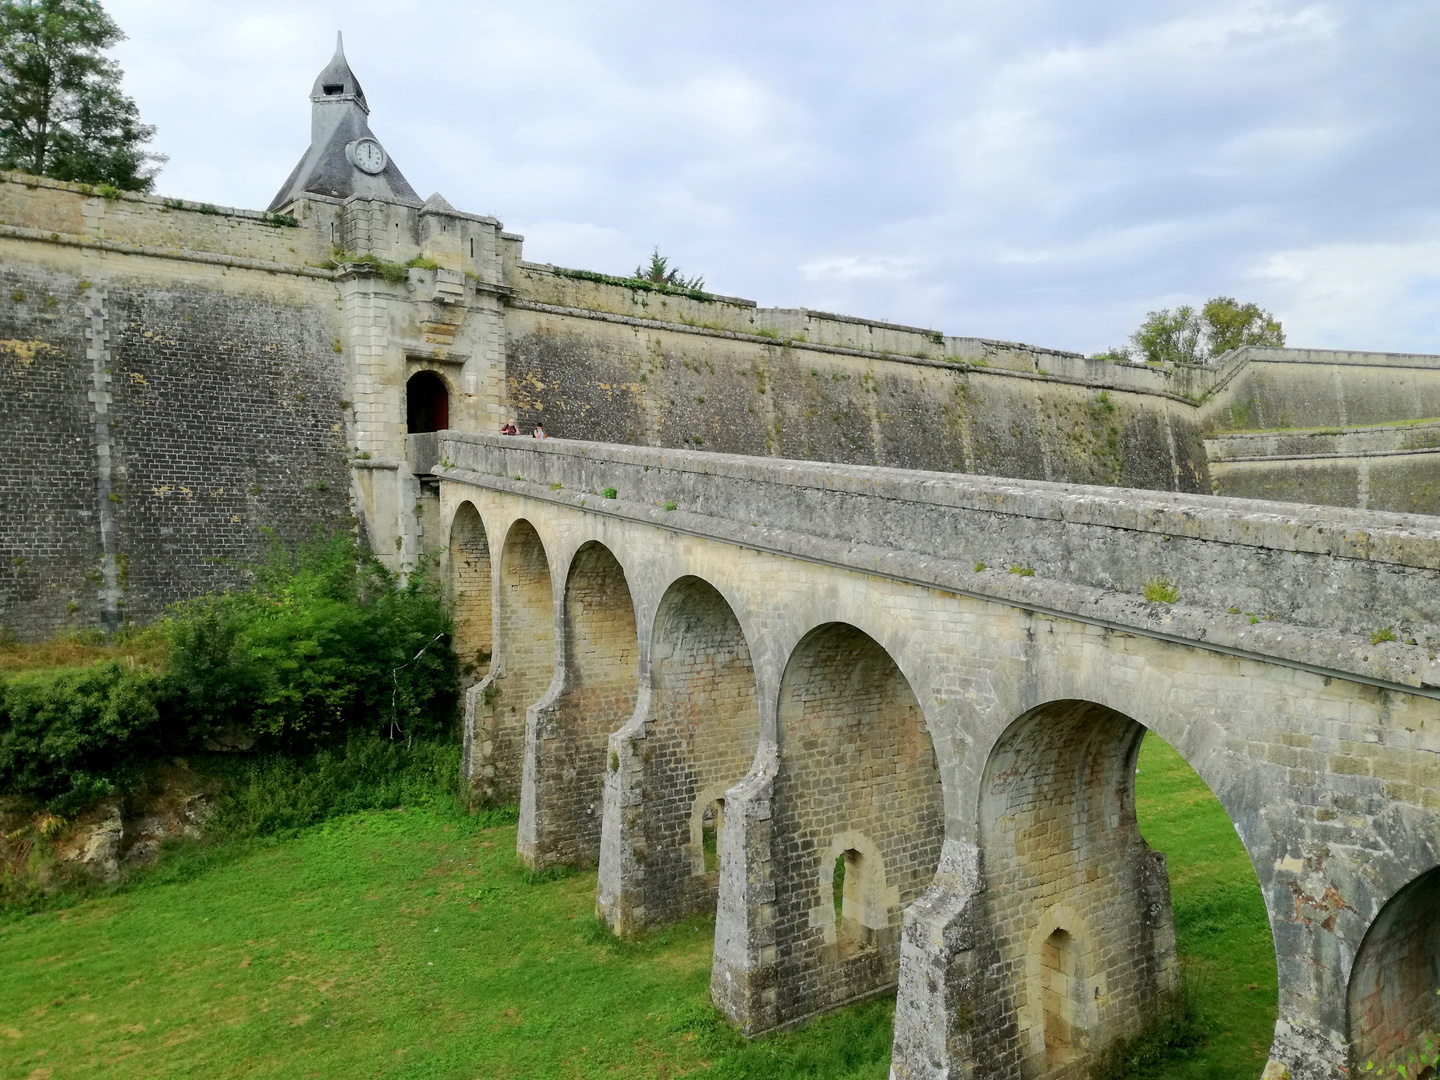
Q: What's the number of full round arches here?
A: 6